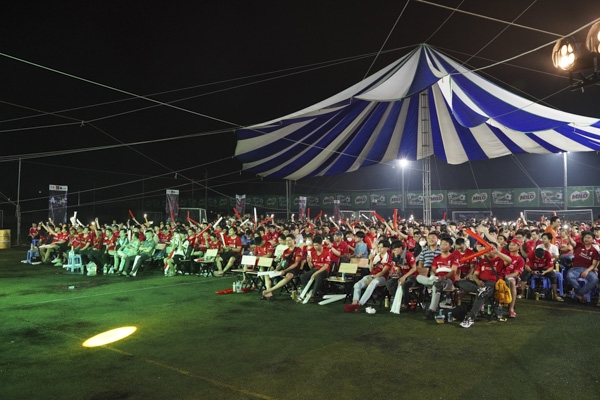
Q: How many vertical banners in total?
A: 5